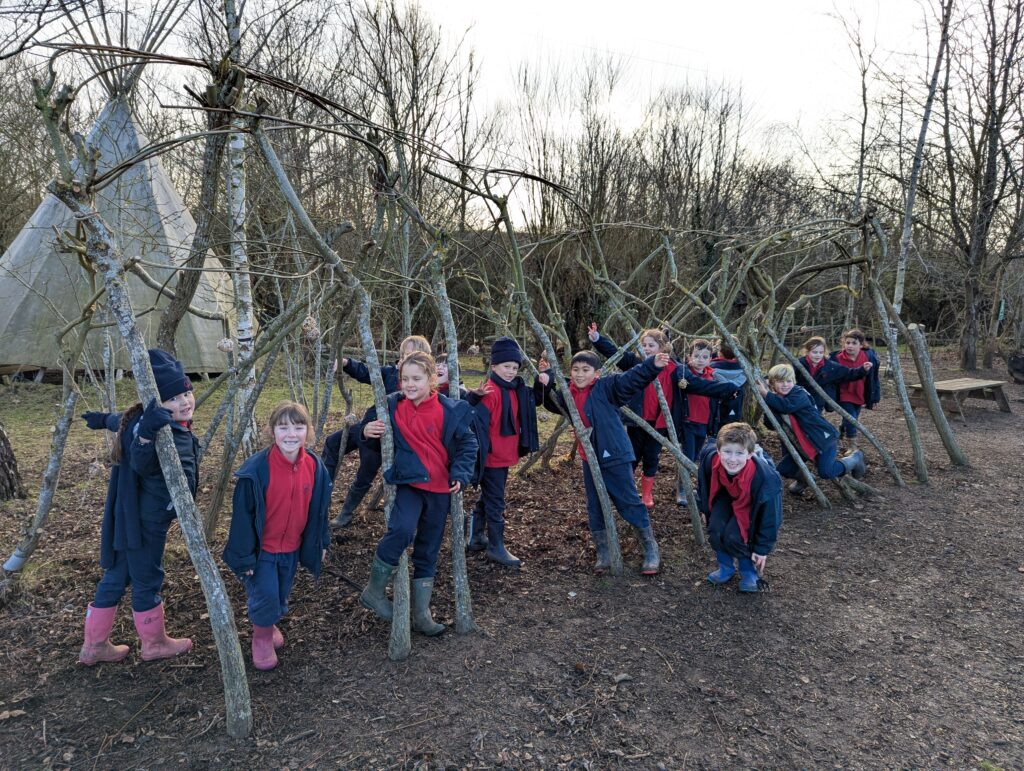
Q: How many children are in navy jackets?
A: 14